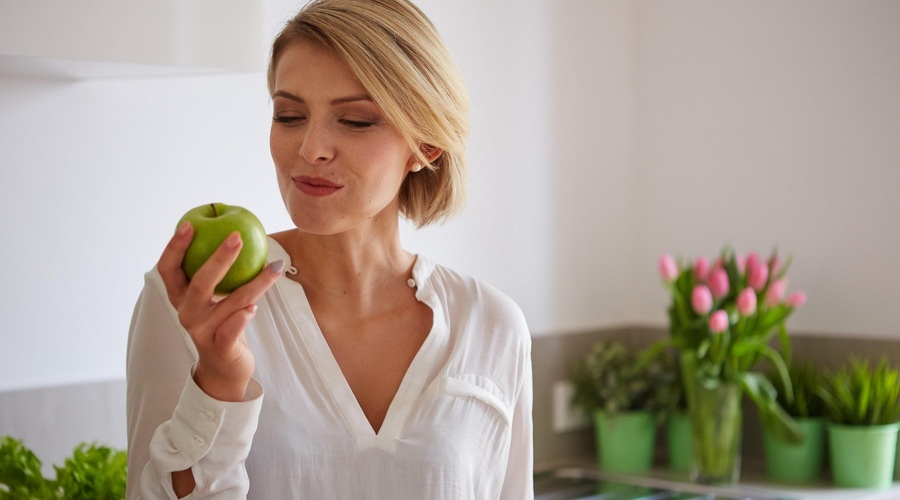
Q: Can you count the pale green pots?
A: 4